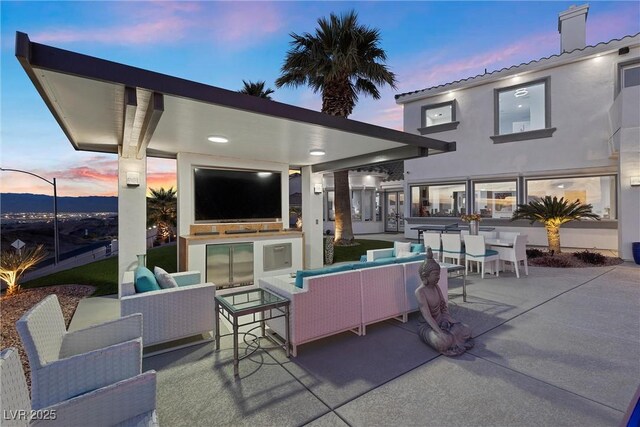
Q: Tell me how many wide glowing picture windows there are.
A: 3